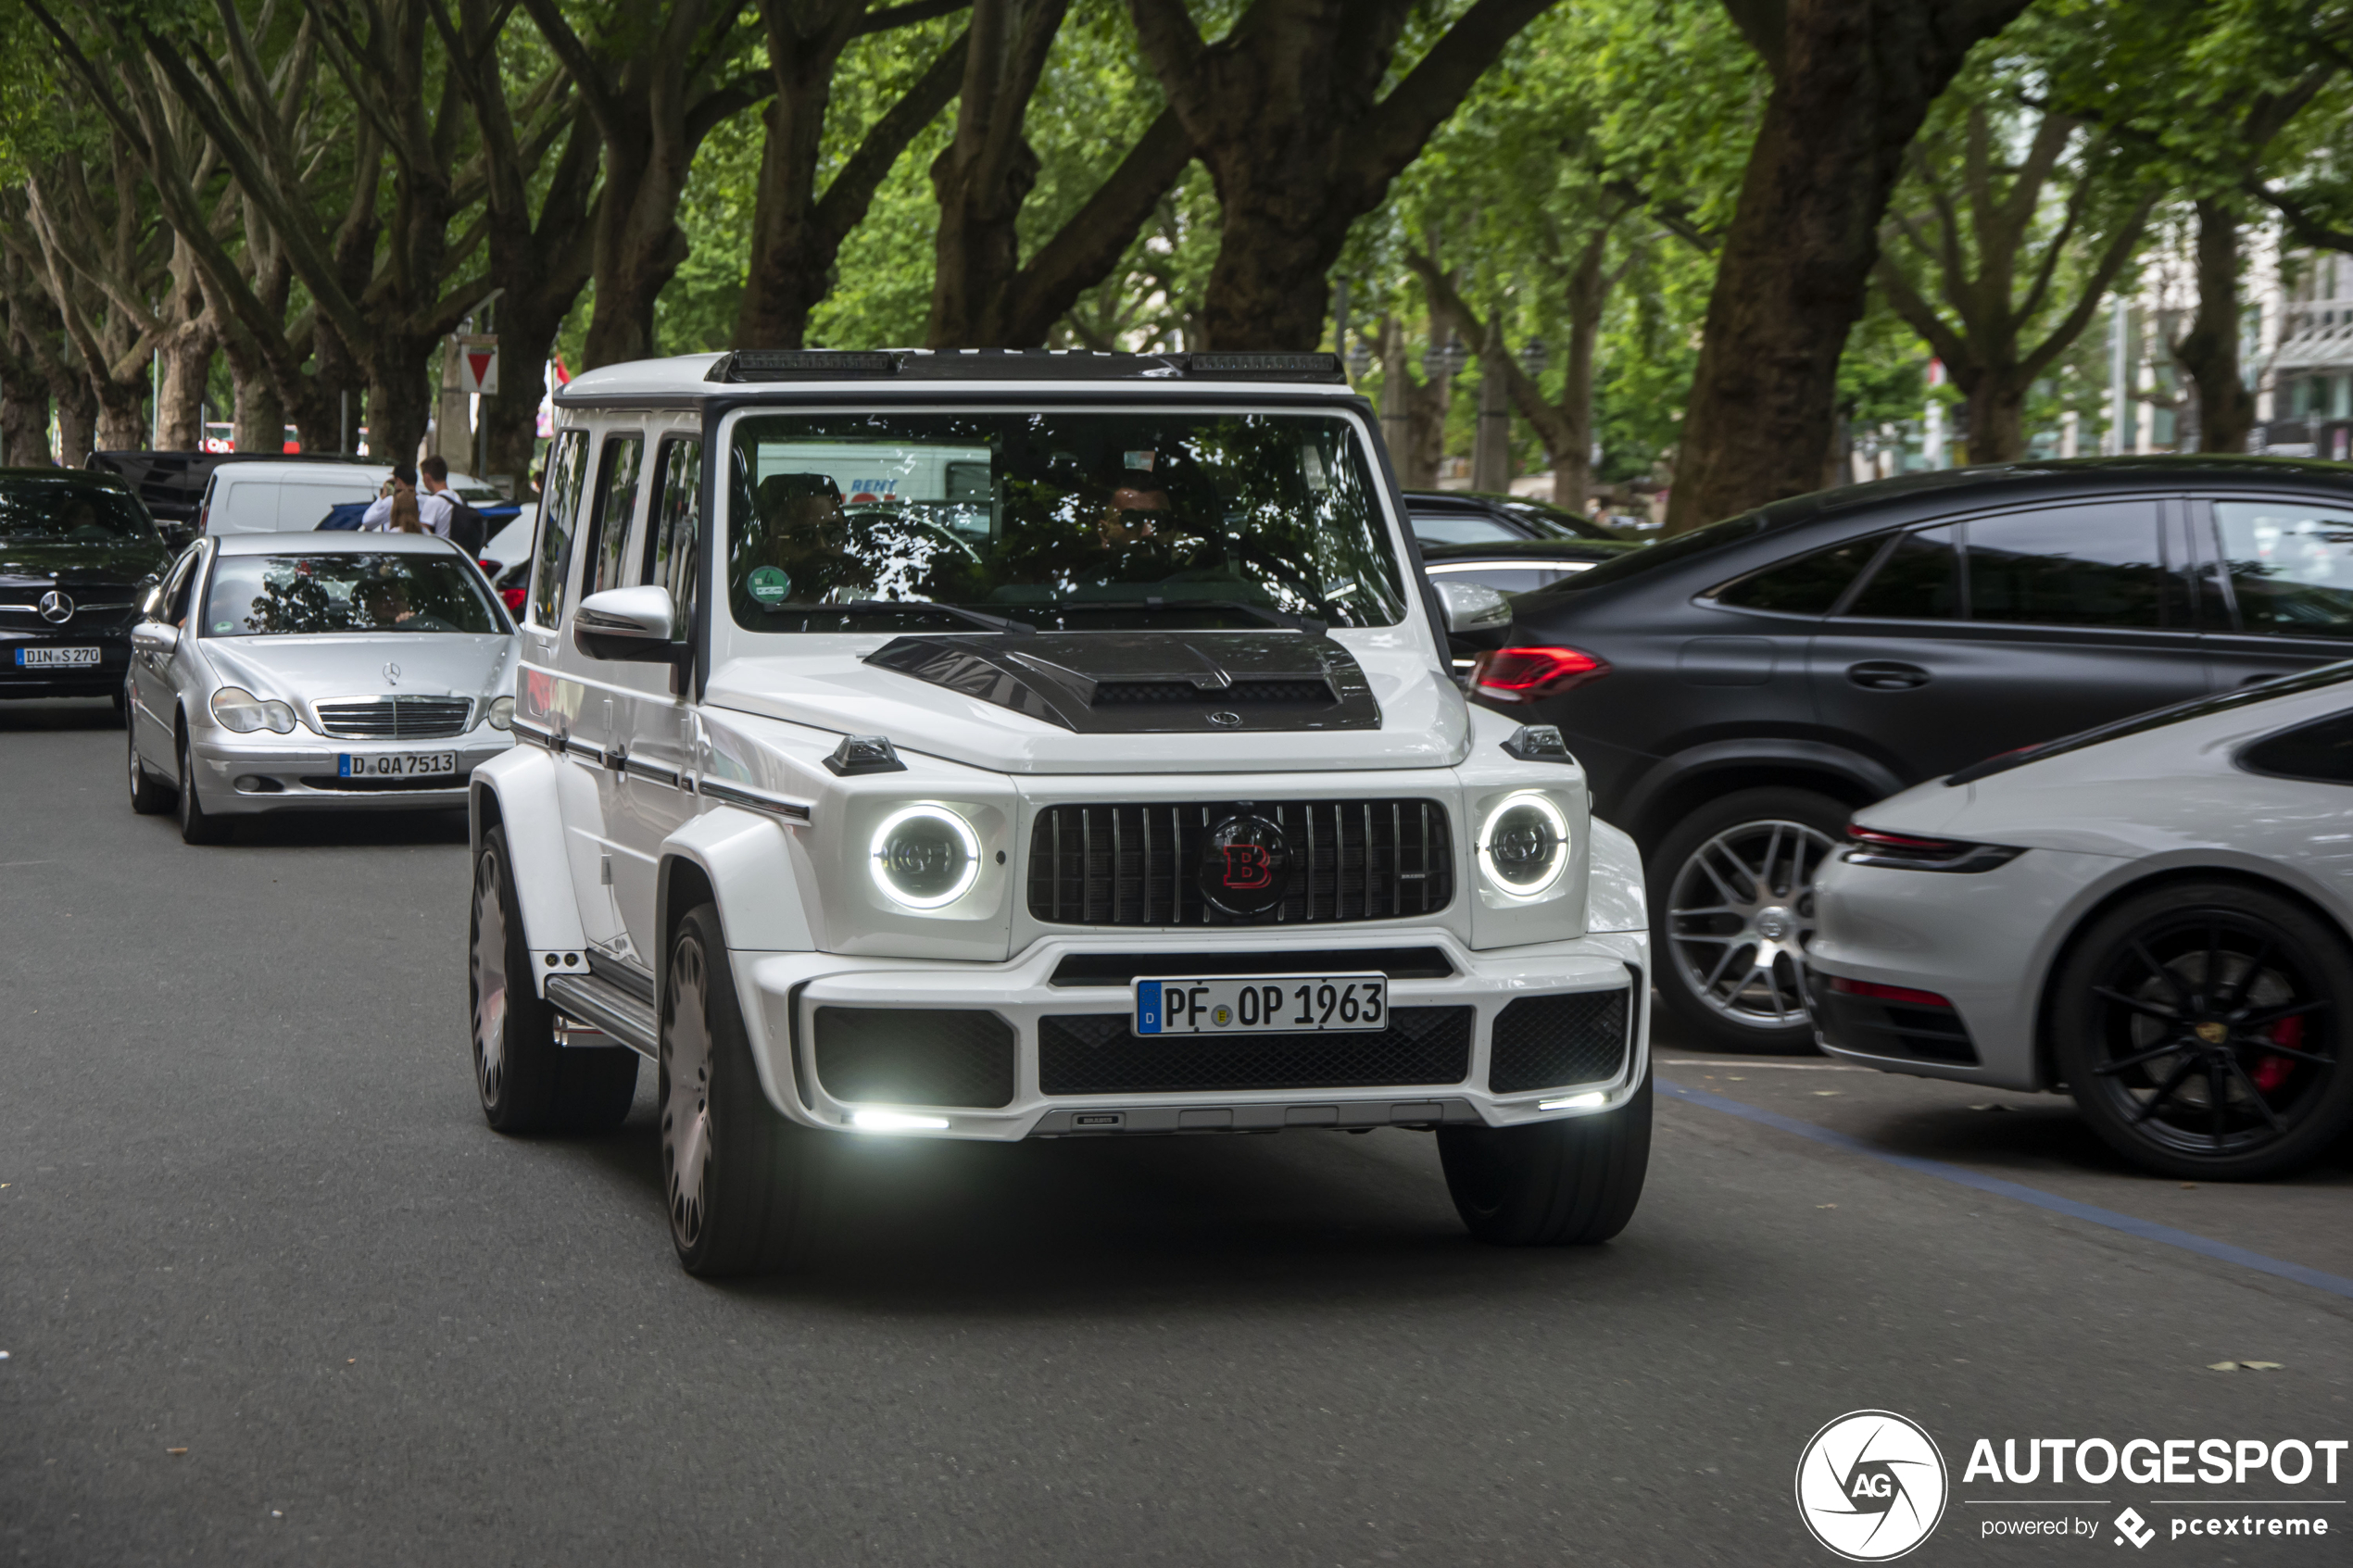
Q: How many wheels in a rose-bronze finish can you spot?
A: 2